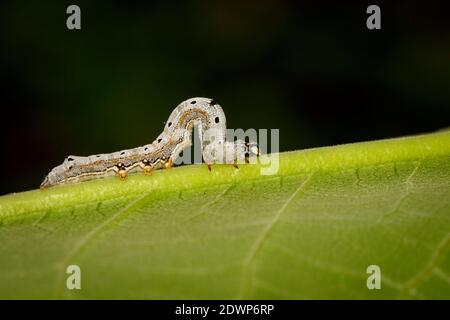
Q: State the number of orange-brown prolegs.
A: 3